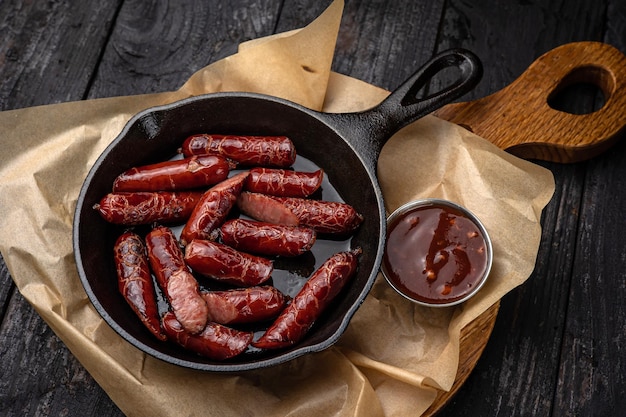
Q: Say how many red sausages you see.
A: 13